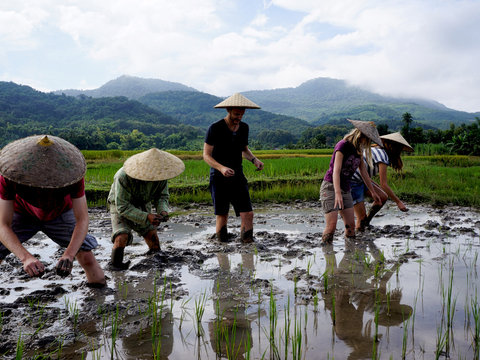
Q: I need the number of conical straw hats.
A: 5